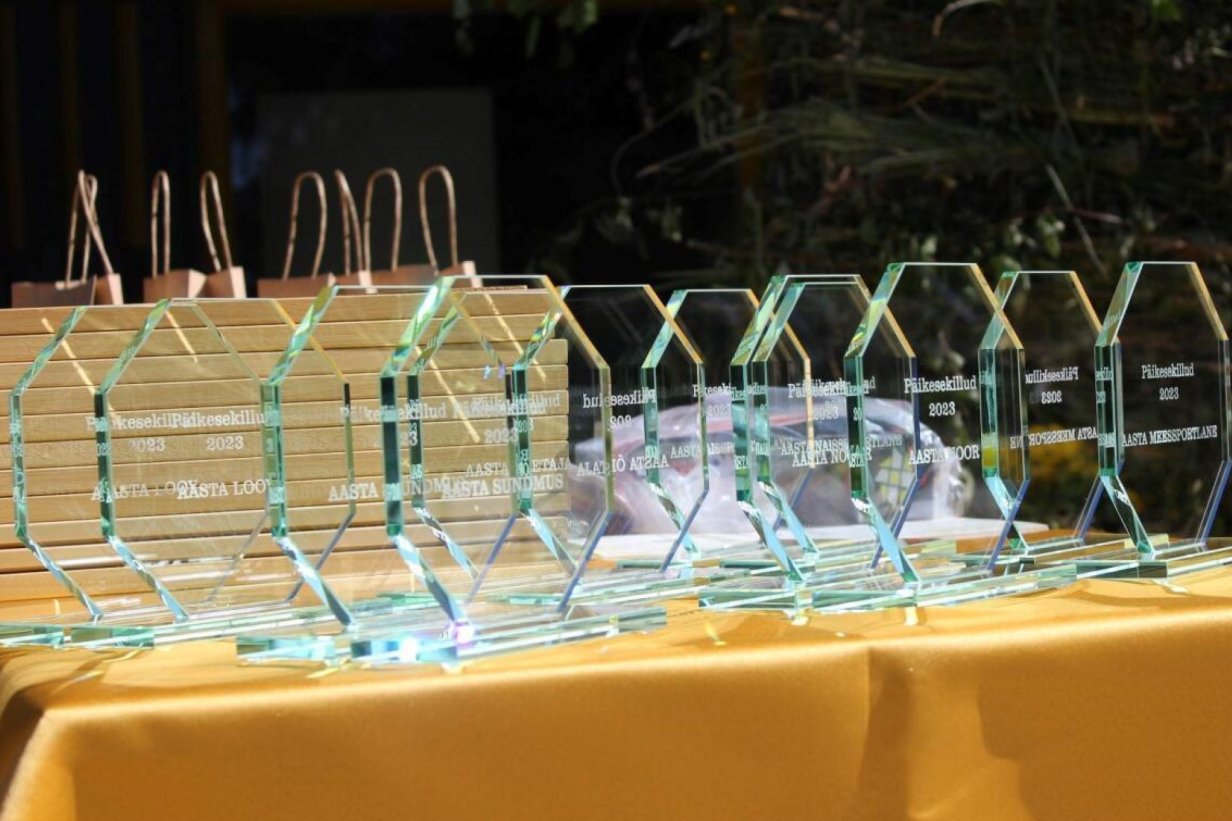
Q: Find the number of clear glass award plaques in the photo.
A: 12